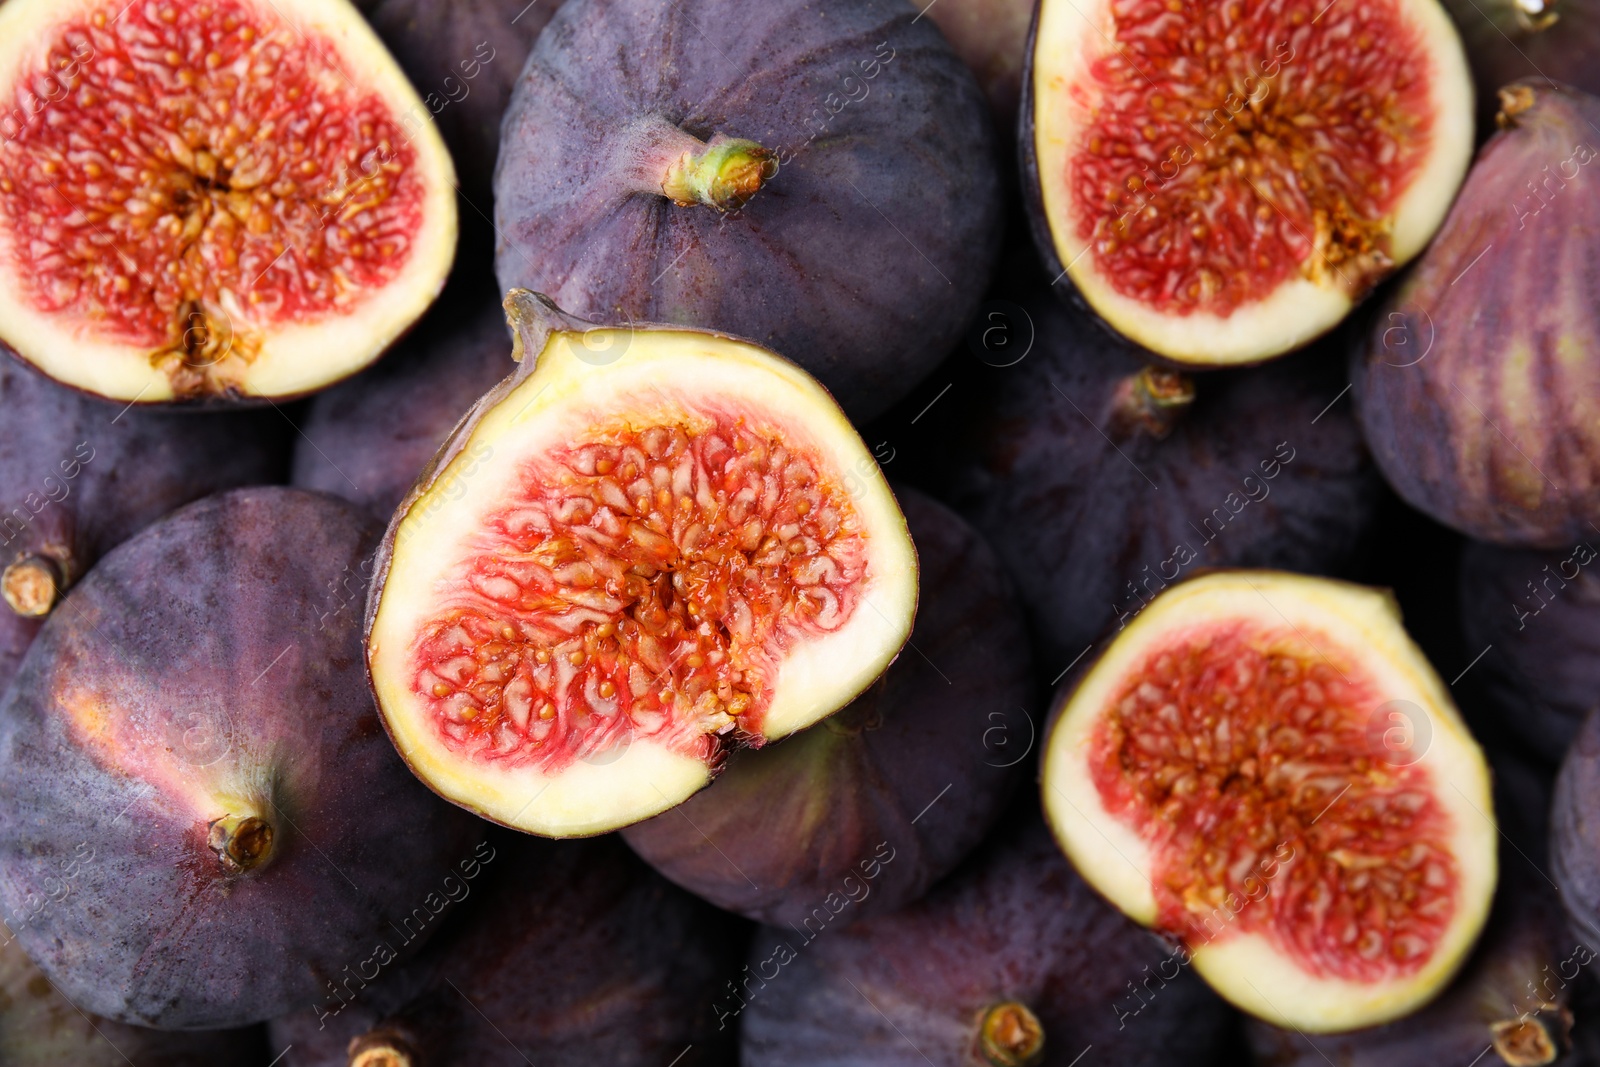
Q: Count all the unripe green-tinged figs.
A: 0